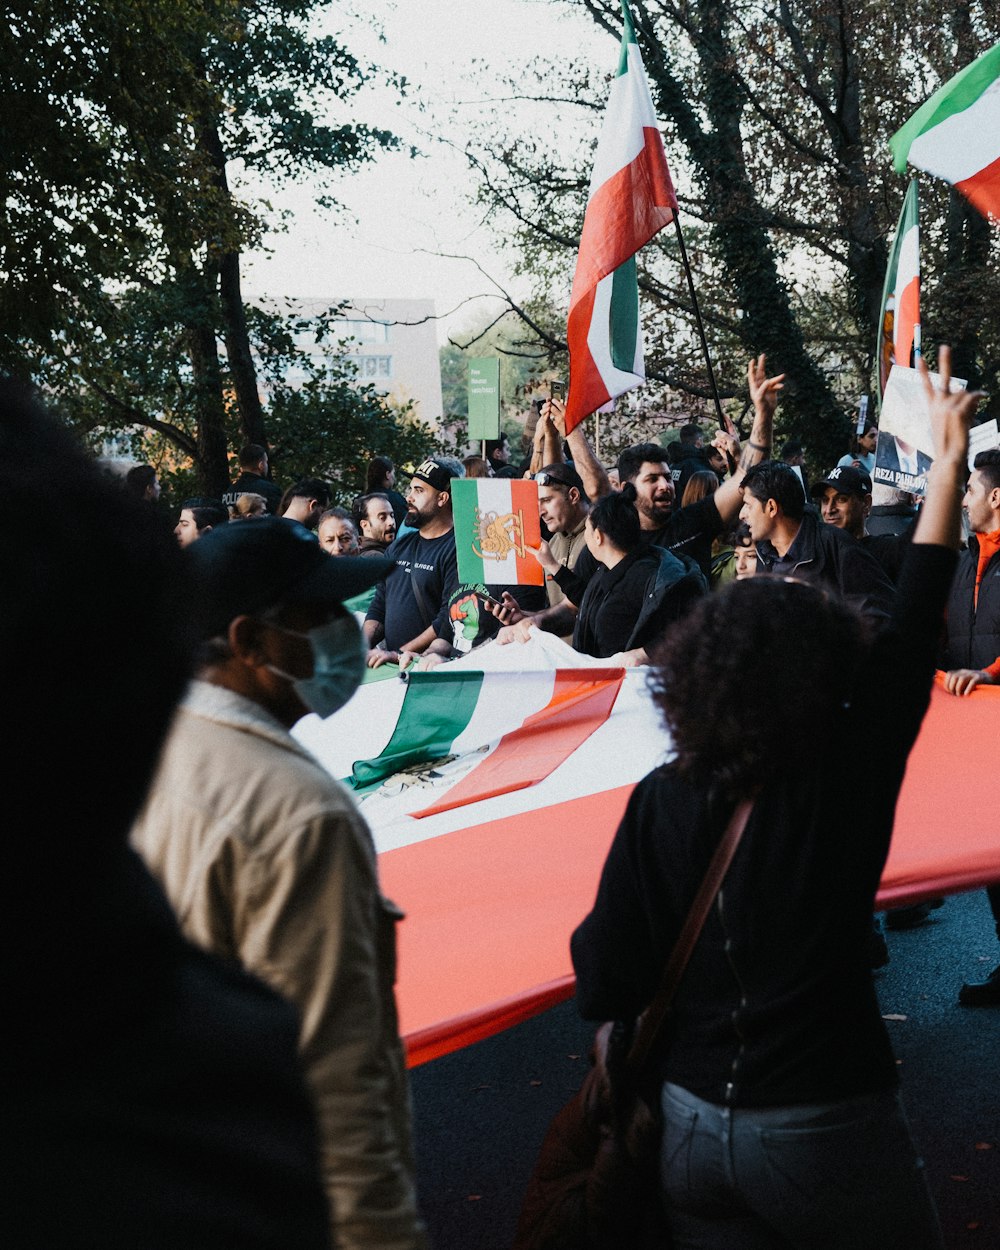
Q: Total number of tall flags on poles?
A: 3